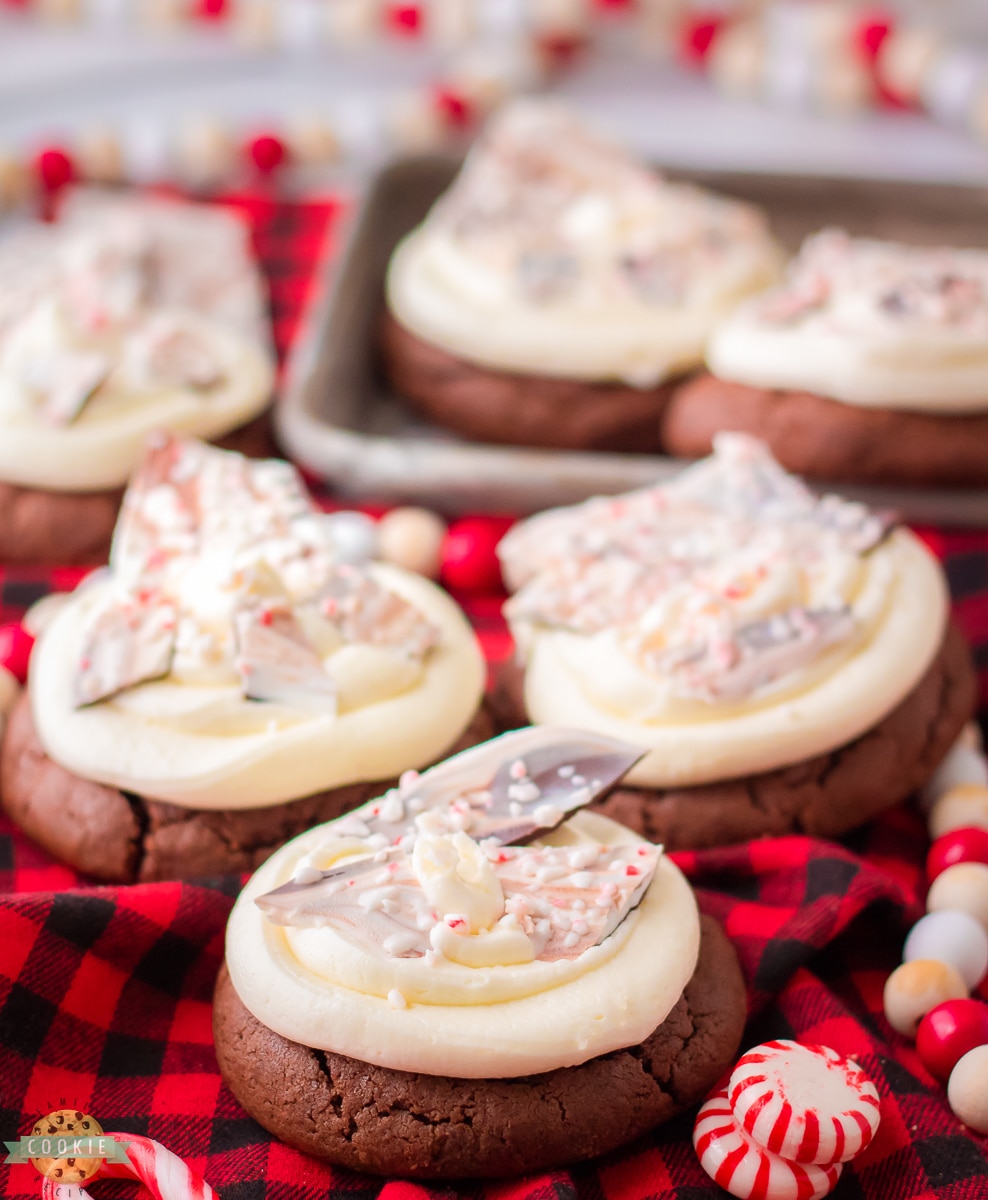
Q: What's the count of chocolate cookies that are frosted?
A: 6